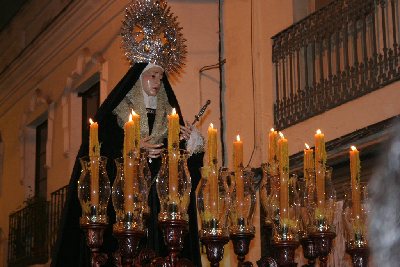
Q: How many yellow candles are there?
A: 11